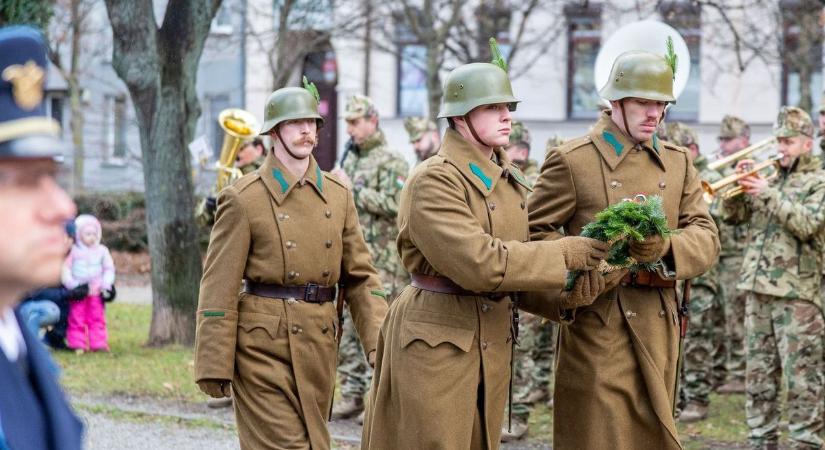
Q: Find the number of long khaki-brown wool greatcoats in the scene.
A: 3